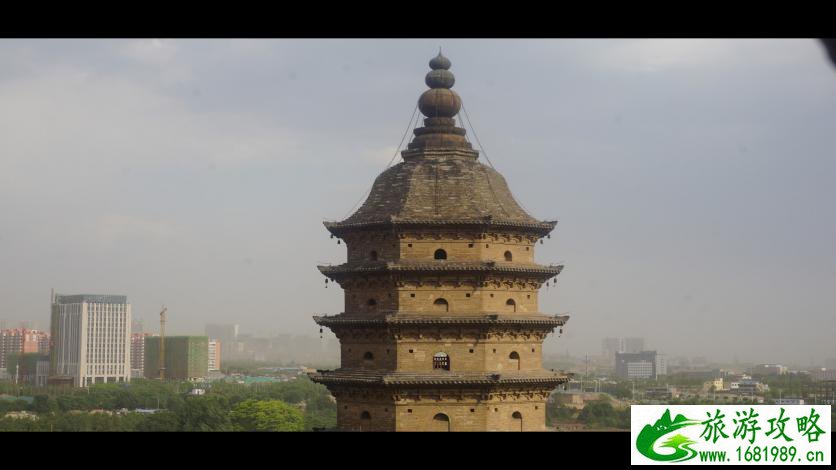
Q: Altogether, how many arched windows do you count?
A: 12